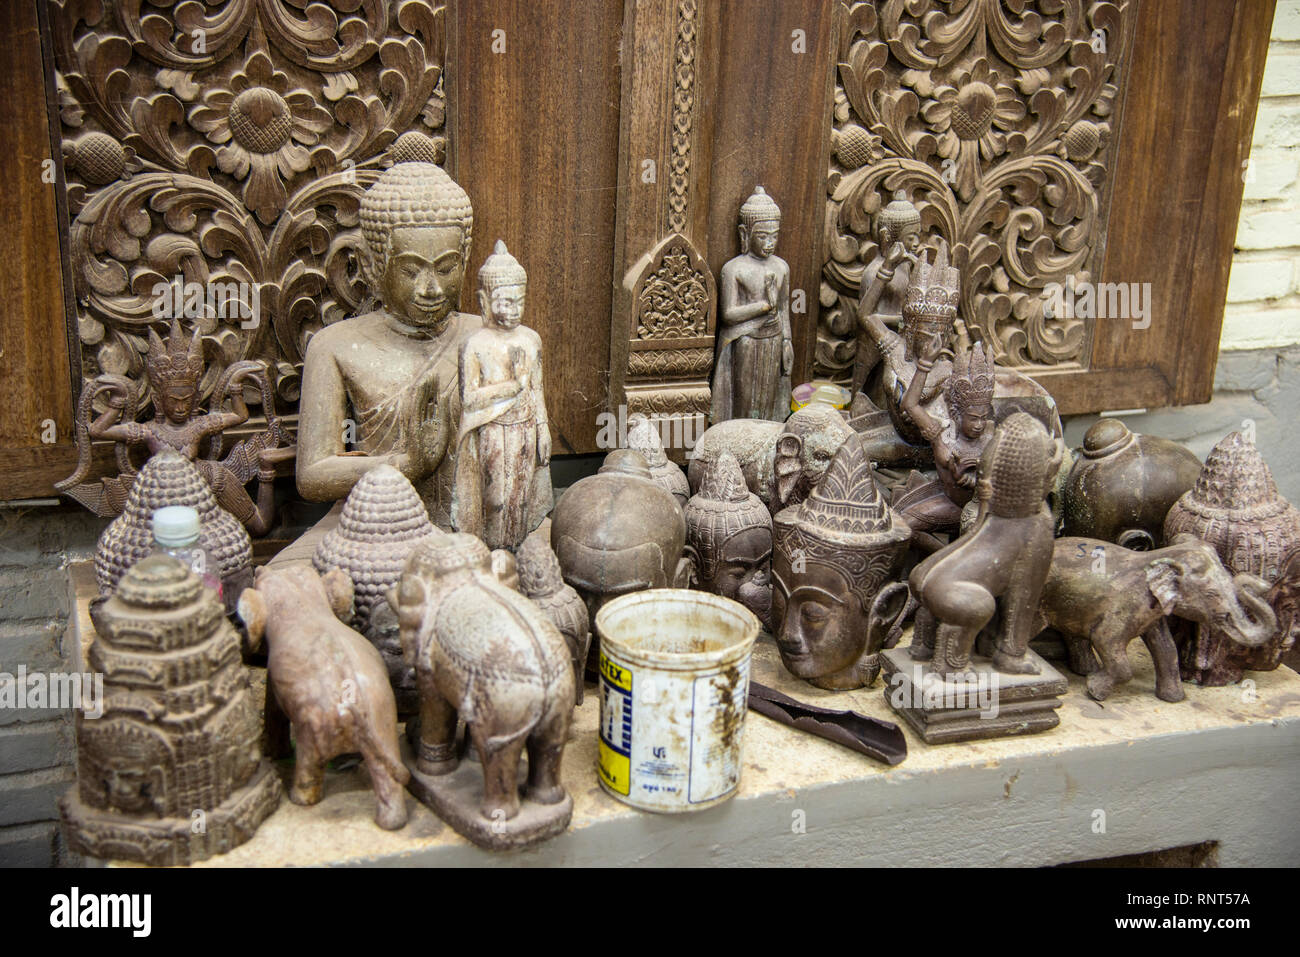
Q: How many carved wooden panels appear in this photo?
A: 2